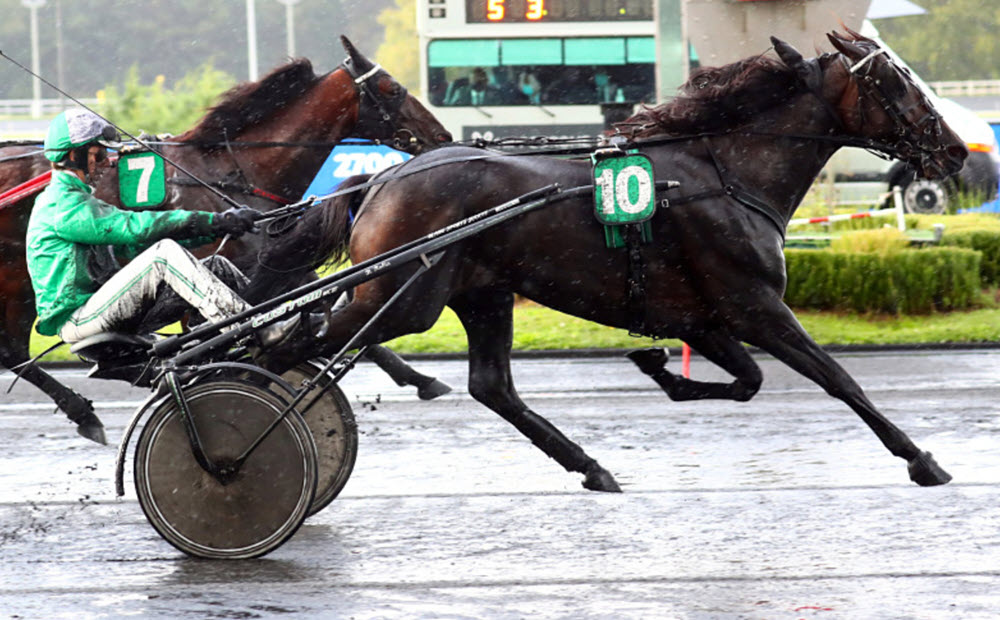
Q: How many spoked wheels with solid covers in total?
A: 2